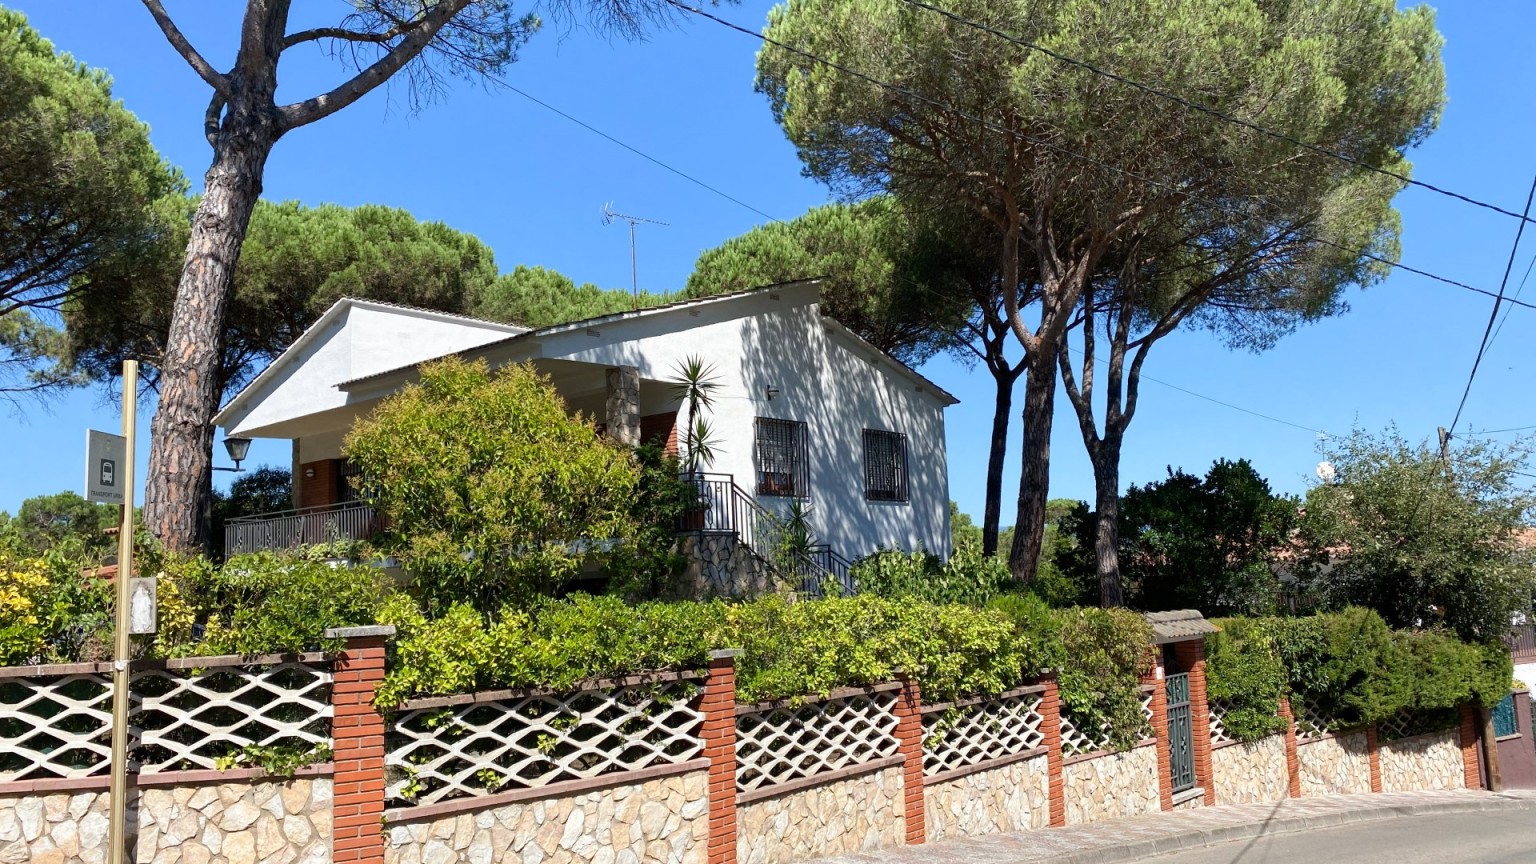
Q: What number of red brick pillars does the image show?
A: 9